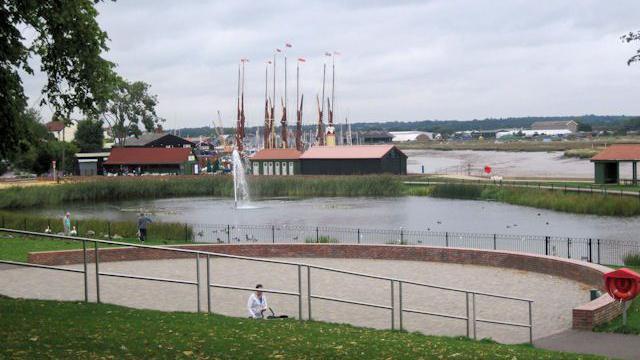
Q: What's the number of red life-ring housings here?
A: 2